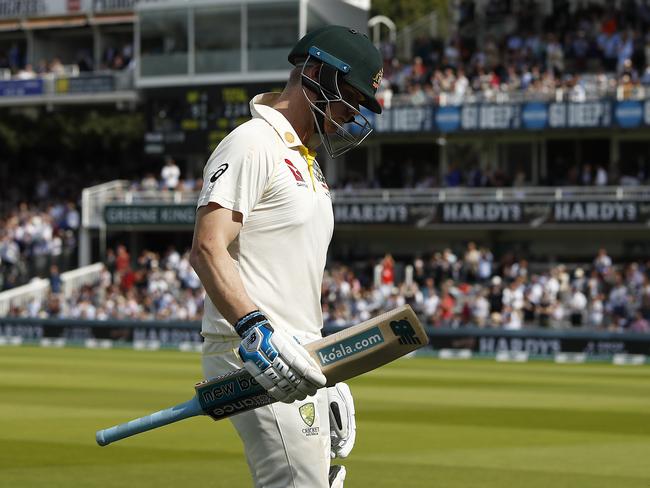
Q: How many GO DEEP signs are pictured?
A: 3